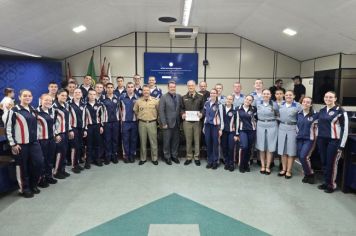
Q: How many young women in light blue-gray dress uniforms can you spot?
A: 2